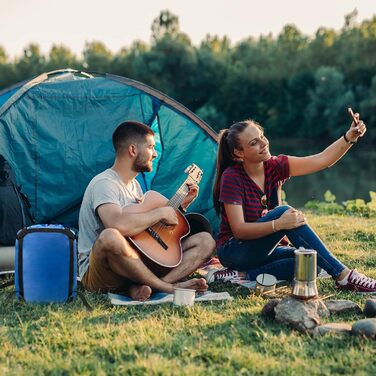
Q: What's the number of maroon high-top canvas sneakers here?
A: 2